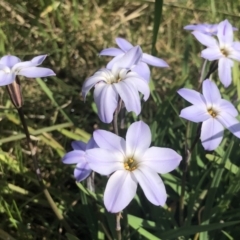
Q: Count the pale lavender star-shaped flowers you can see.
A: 8